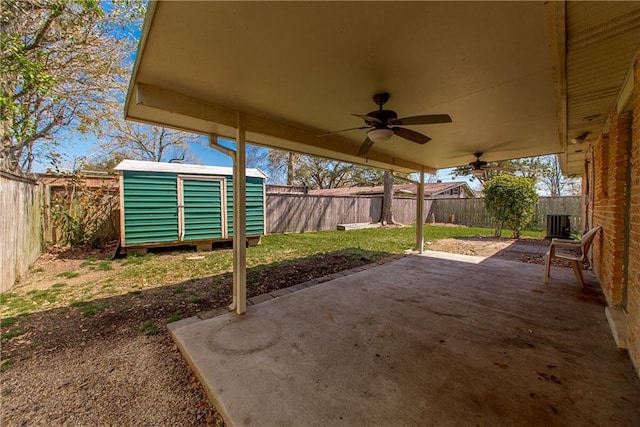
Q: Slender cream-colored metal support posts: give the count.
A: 2